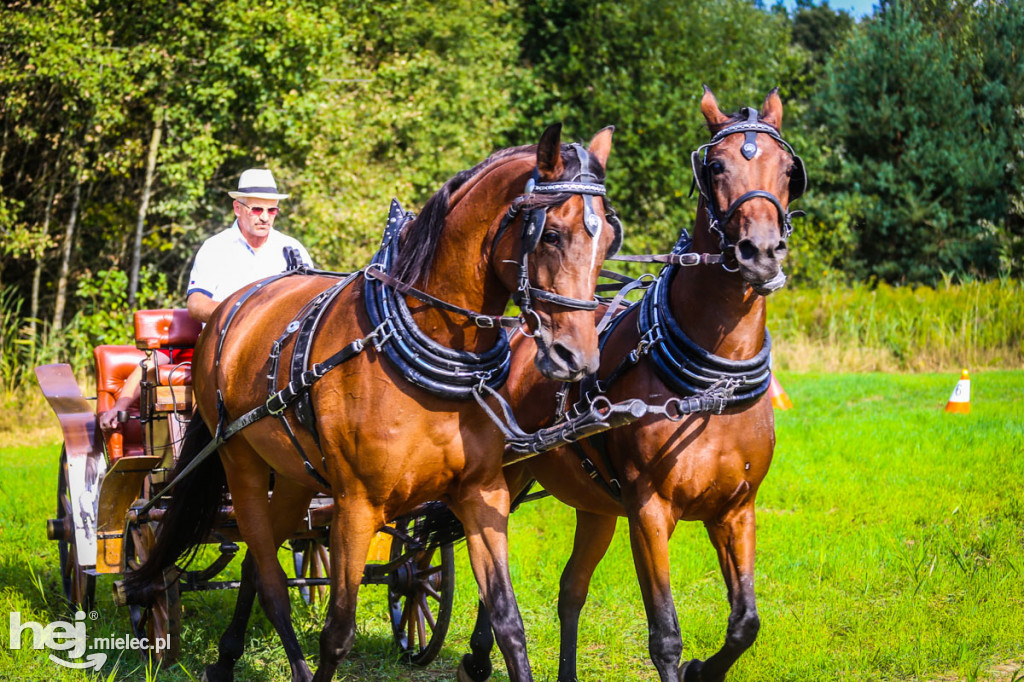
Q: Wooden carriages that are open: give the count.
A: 1